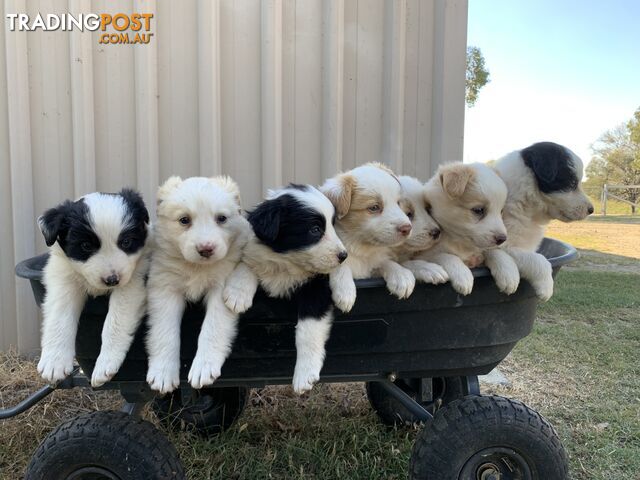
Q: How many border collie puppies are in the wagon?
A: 7